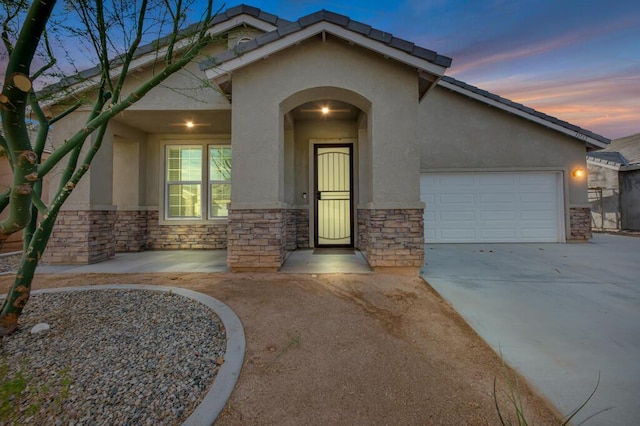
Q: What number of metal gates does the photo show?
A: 1